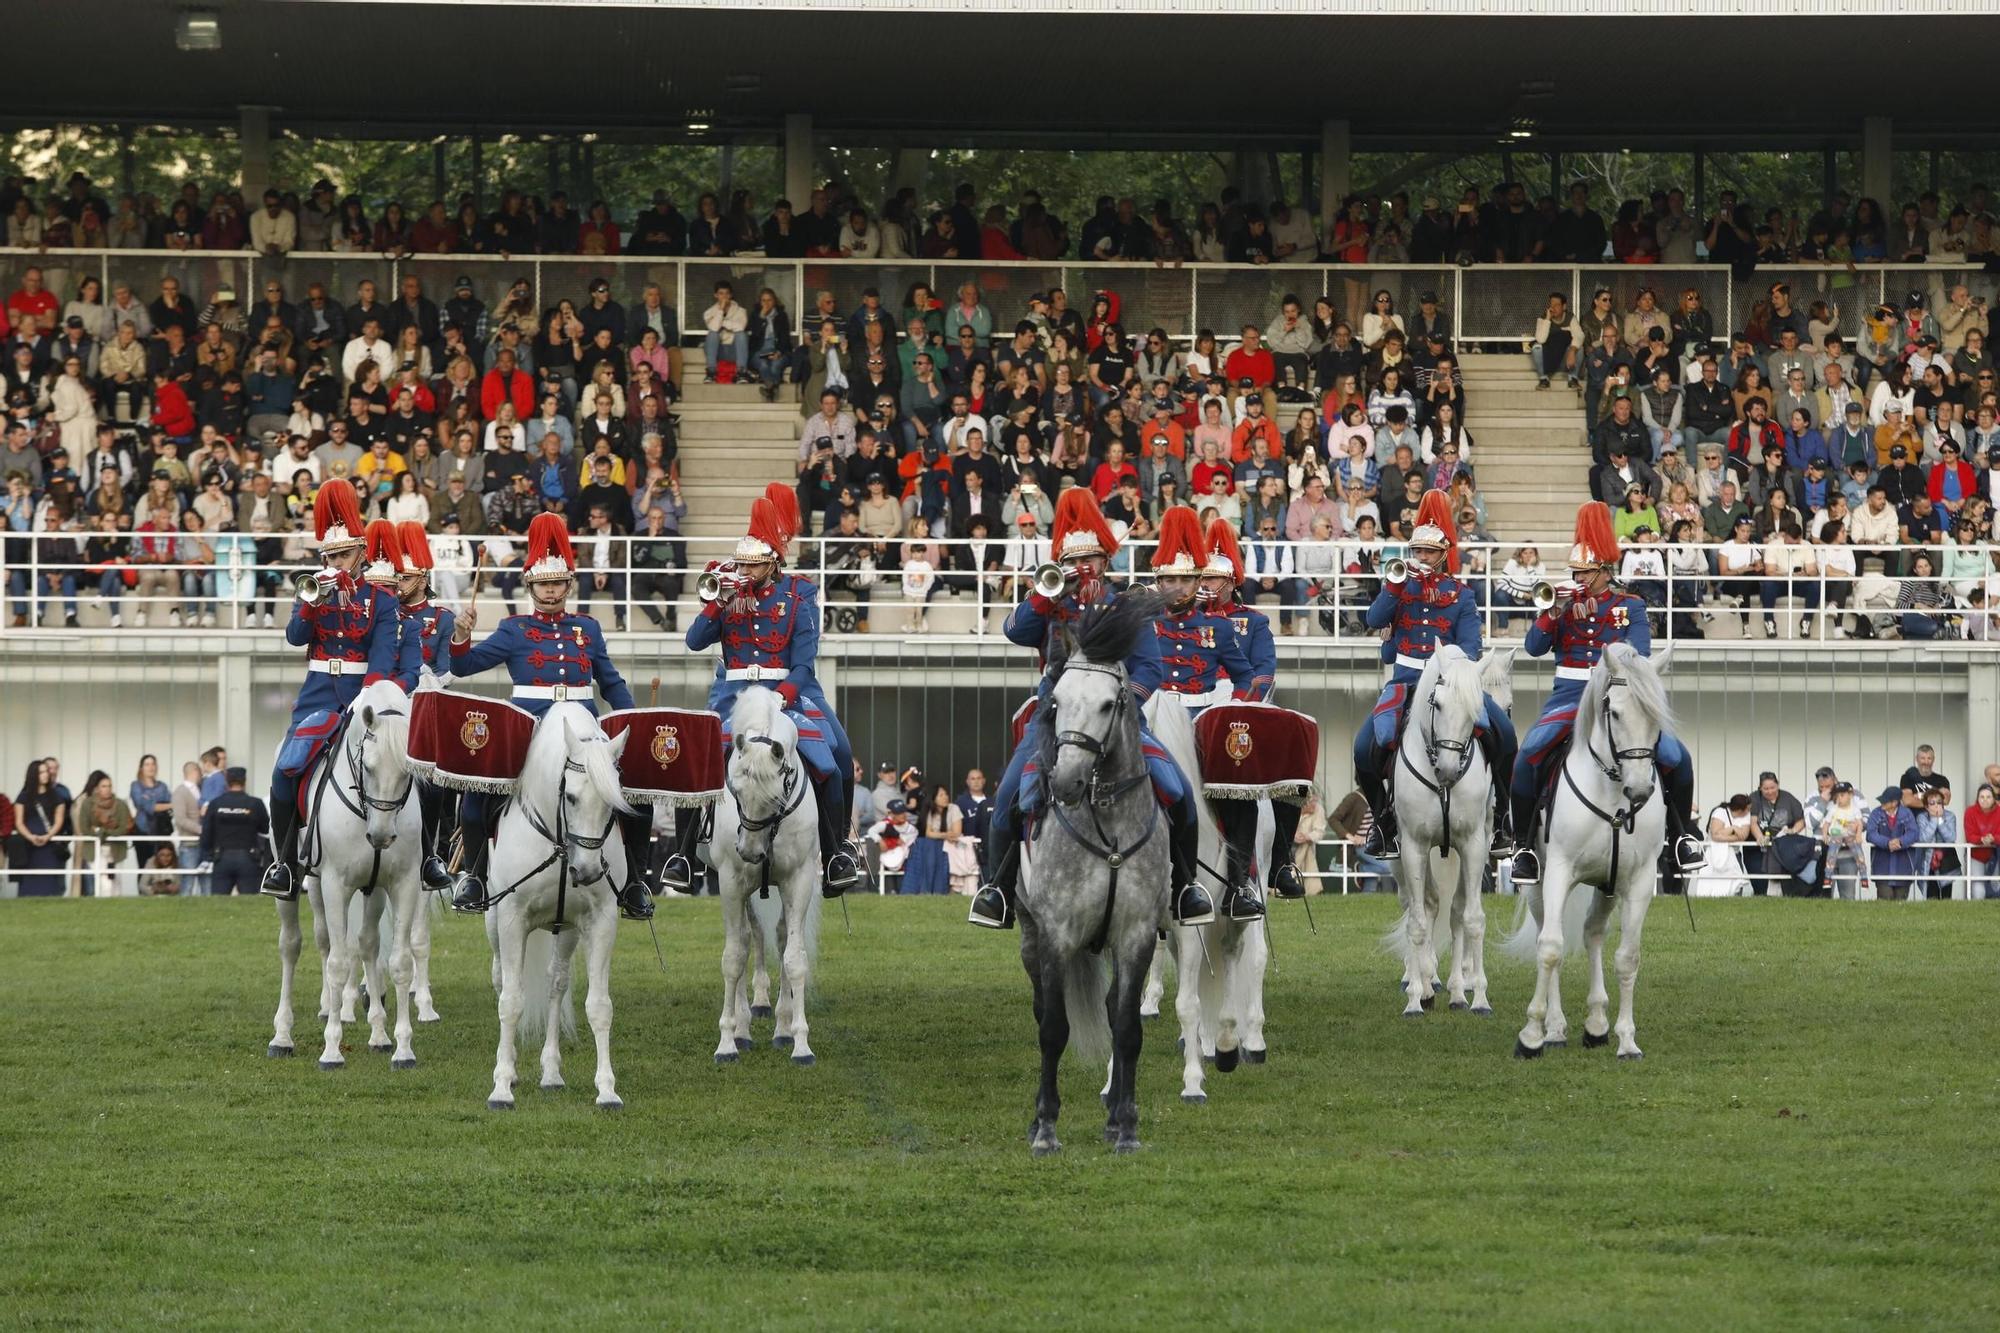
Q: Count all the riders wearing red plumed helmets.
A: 11